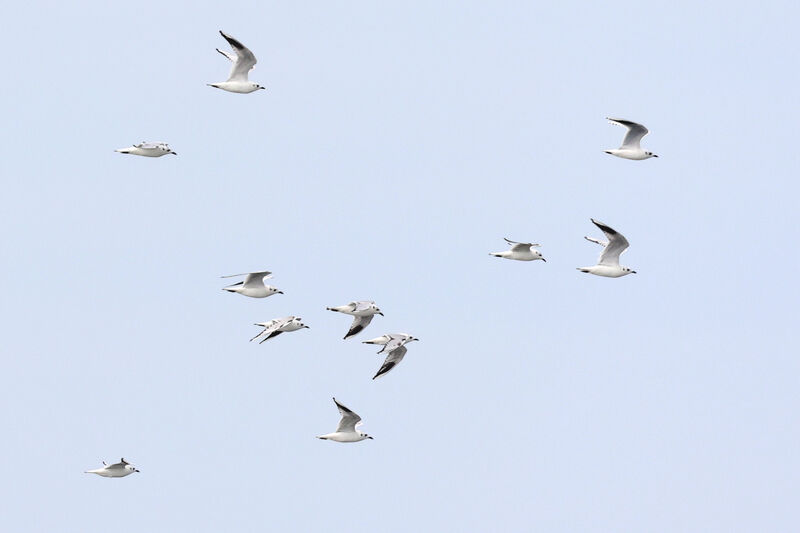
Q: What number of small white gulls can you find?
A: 11